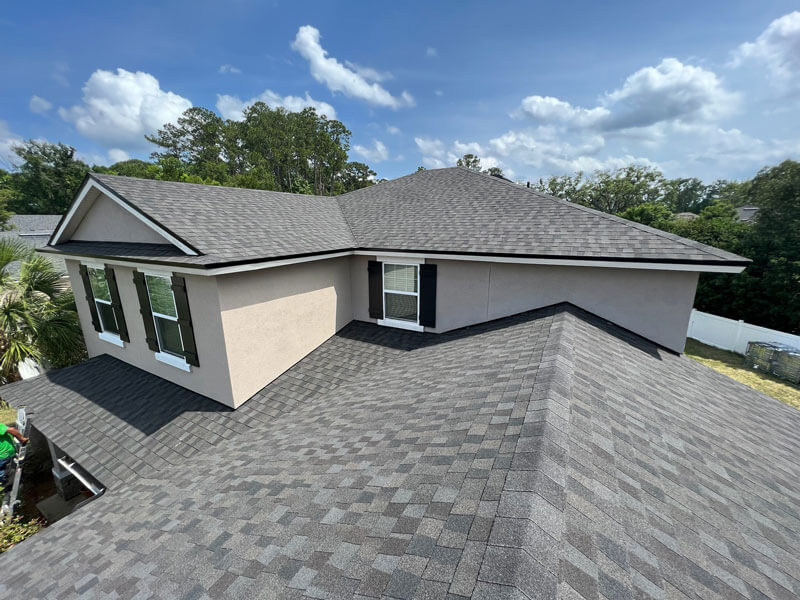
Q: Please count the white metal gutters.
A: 1